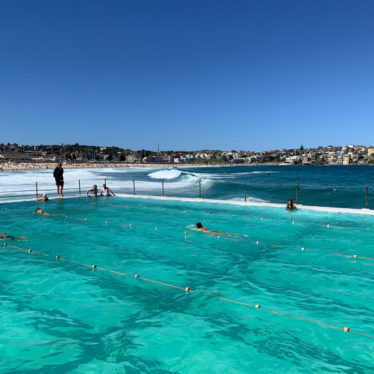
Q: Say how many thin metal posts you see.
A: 9